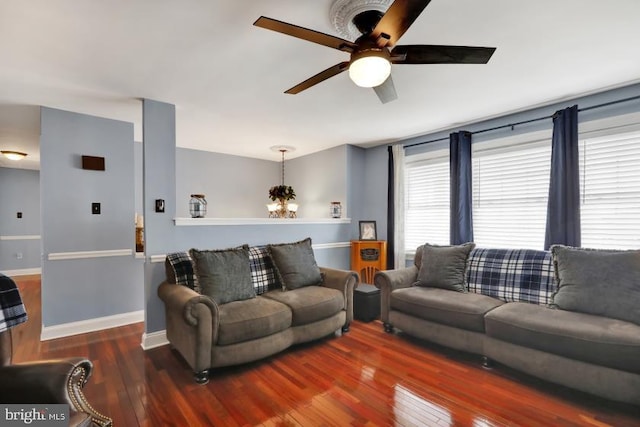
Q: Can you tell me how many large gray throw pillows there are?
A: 4